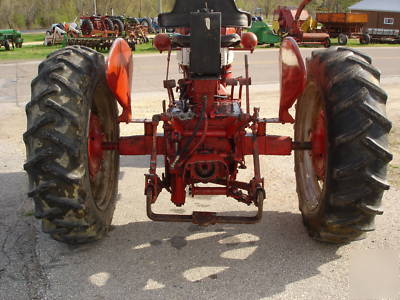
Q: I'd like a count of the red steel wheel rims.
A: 2